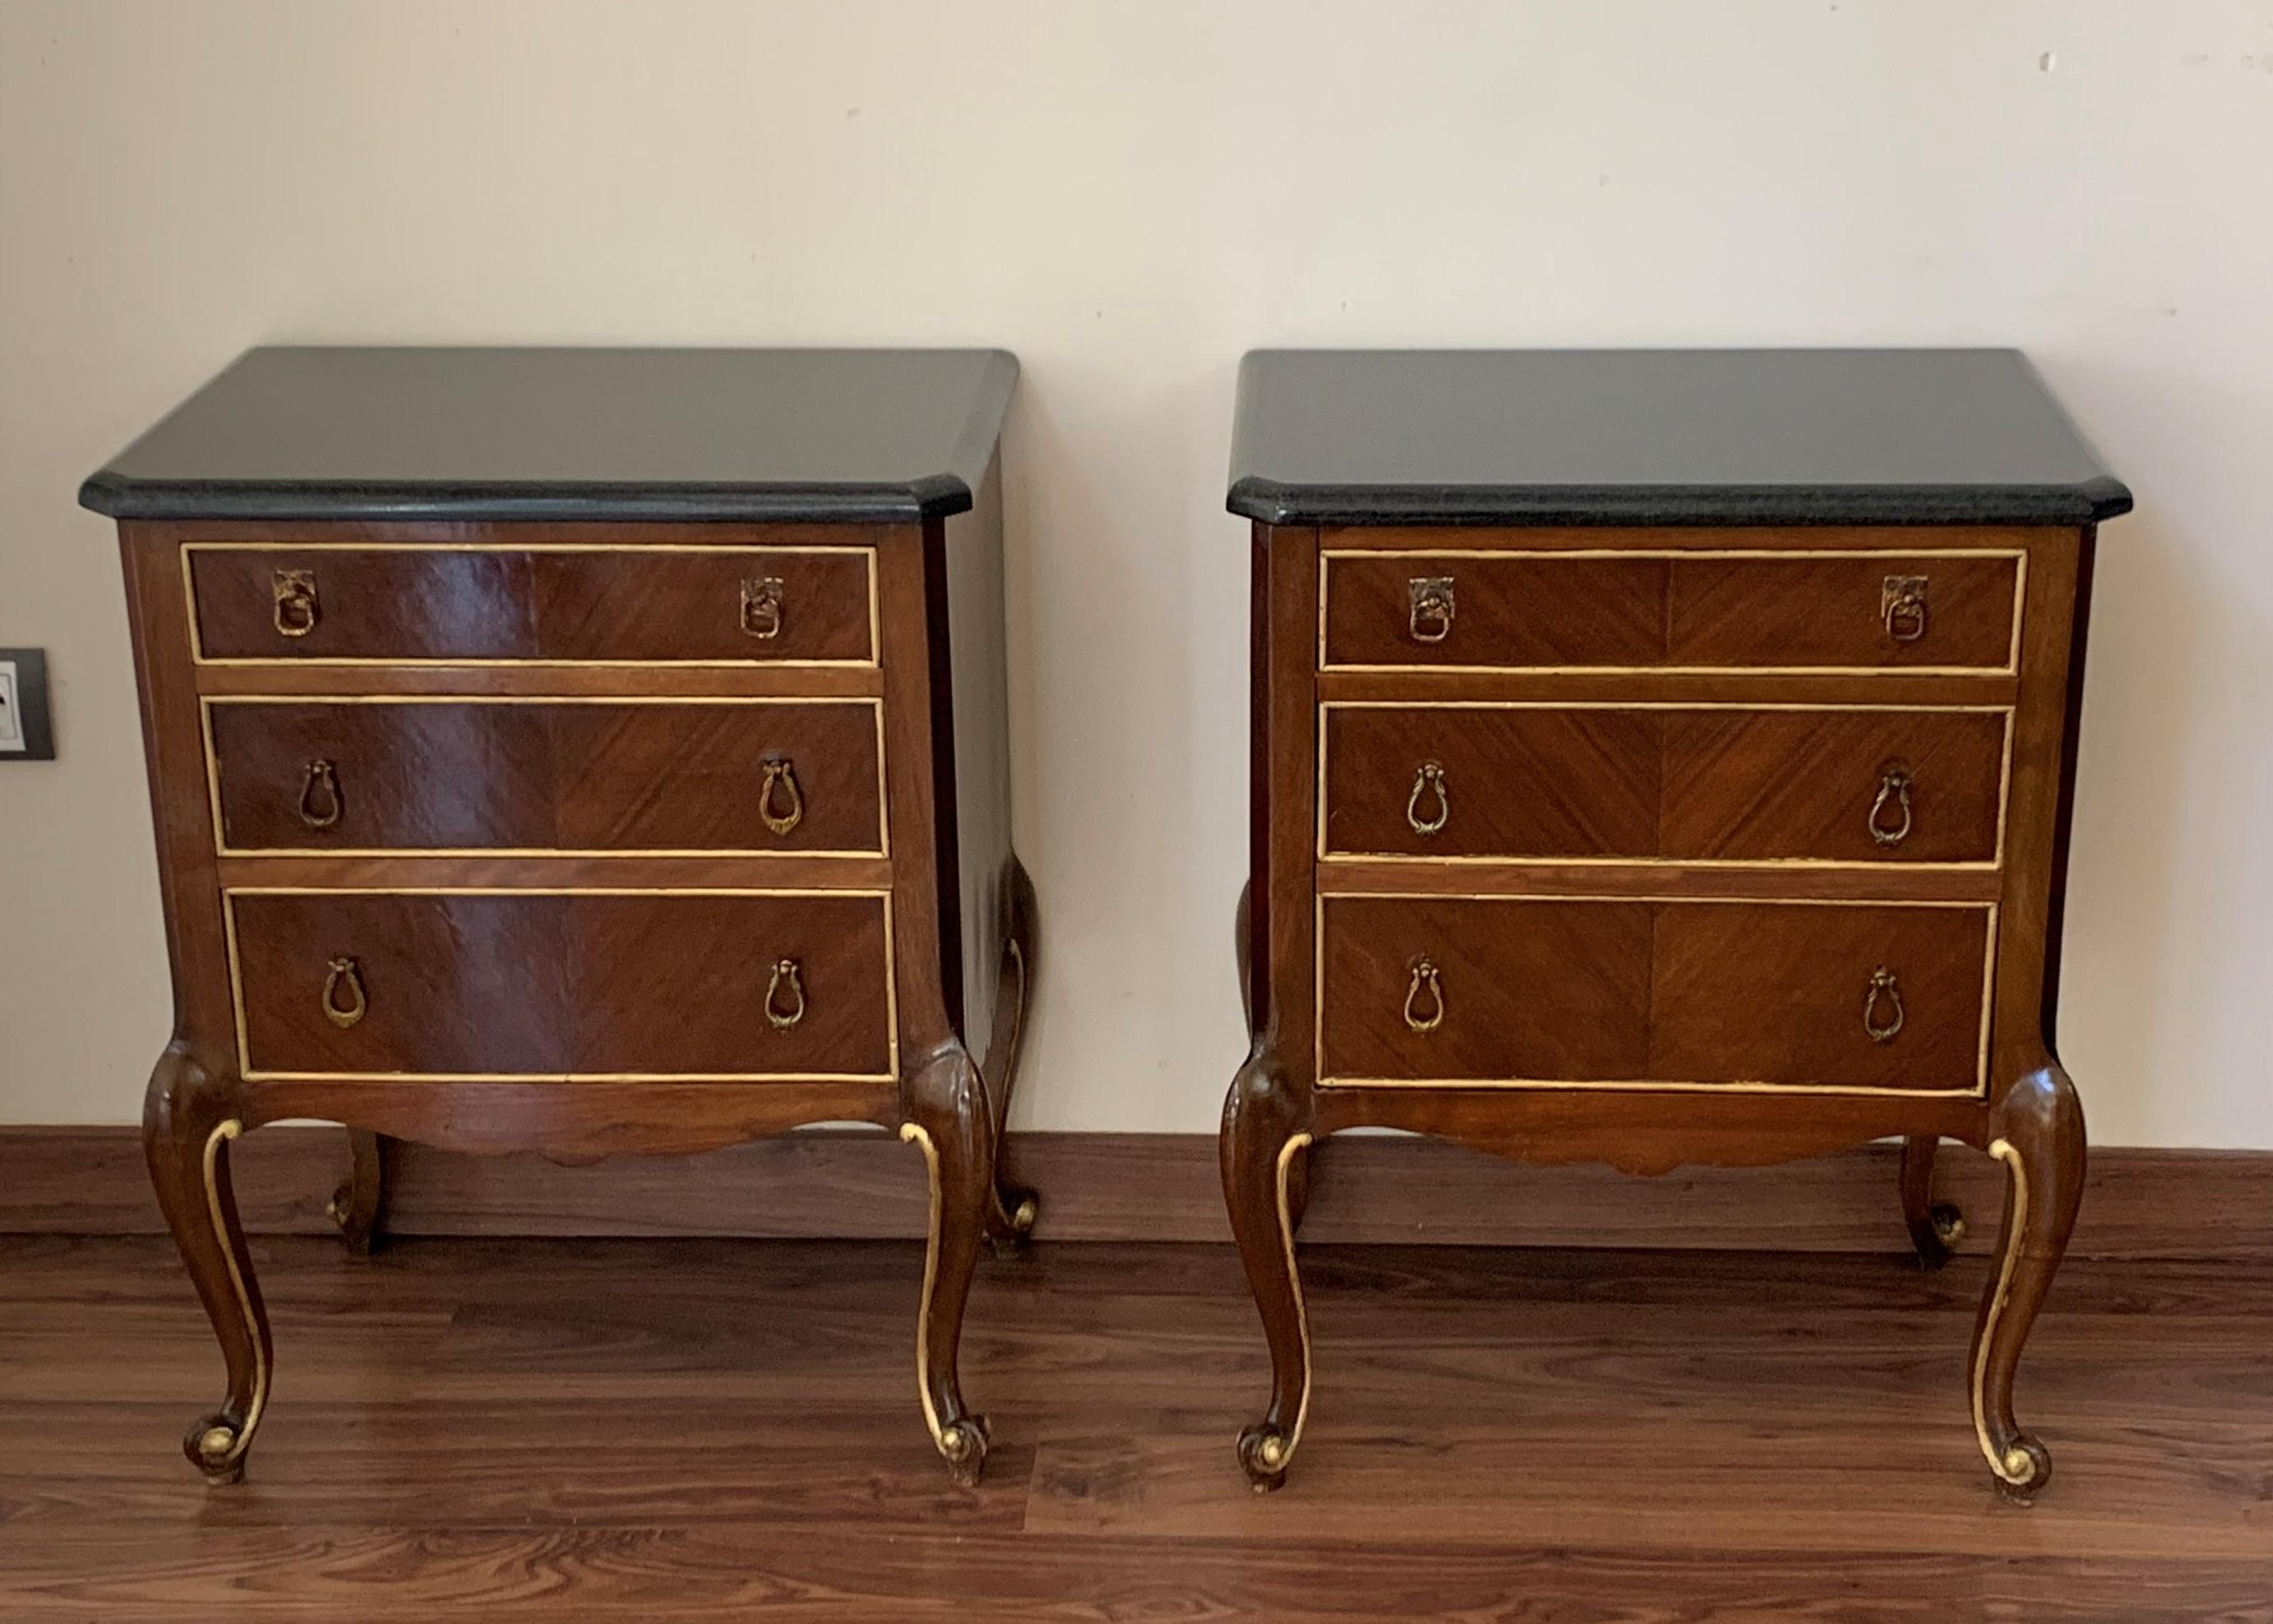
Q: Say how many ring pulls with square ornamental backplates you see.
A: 4